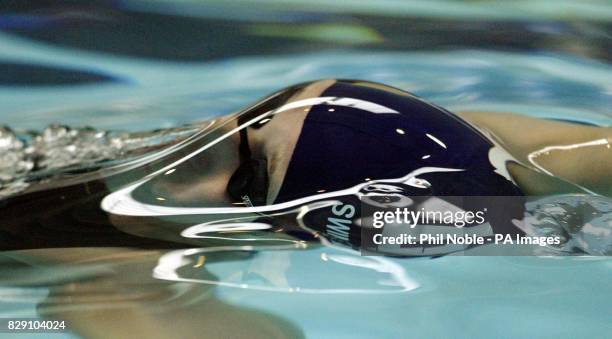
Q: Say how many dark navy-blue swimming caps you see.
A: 1